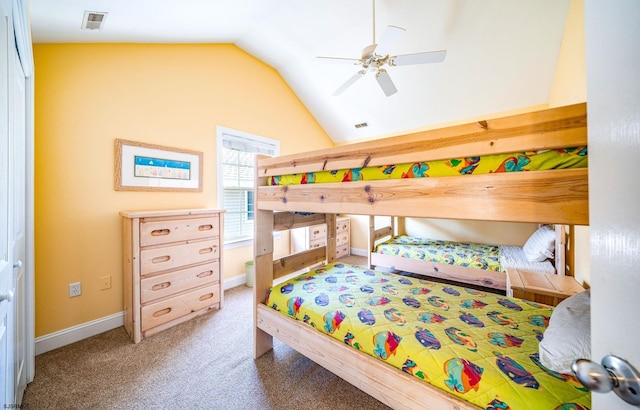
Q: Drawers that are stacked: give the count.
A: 4